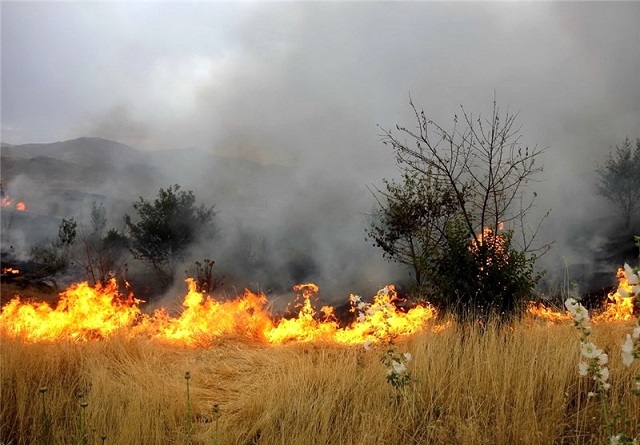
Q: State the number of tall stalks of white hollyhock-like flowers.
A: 3